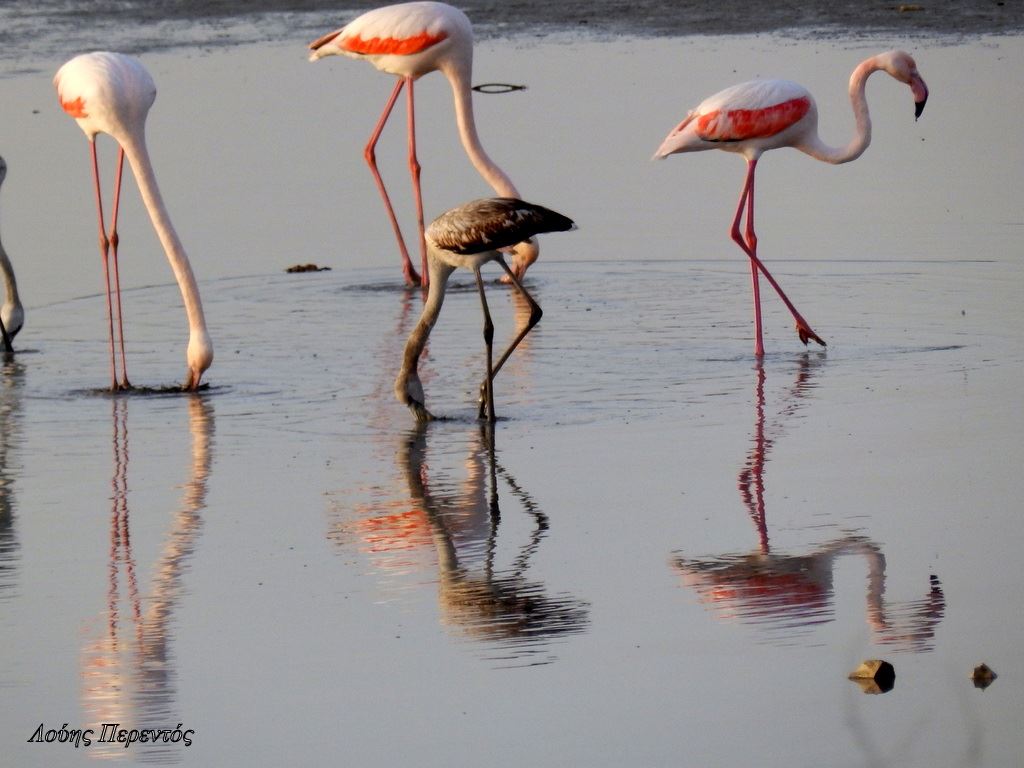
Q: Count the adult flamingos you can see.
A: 3